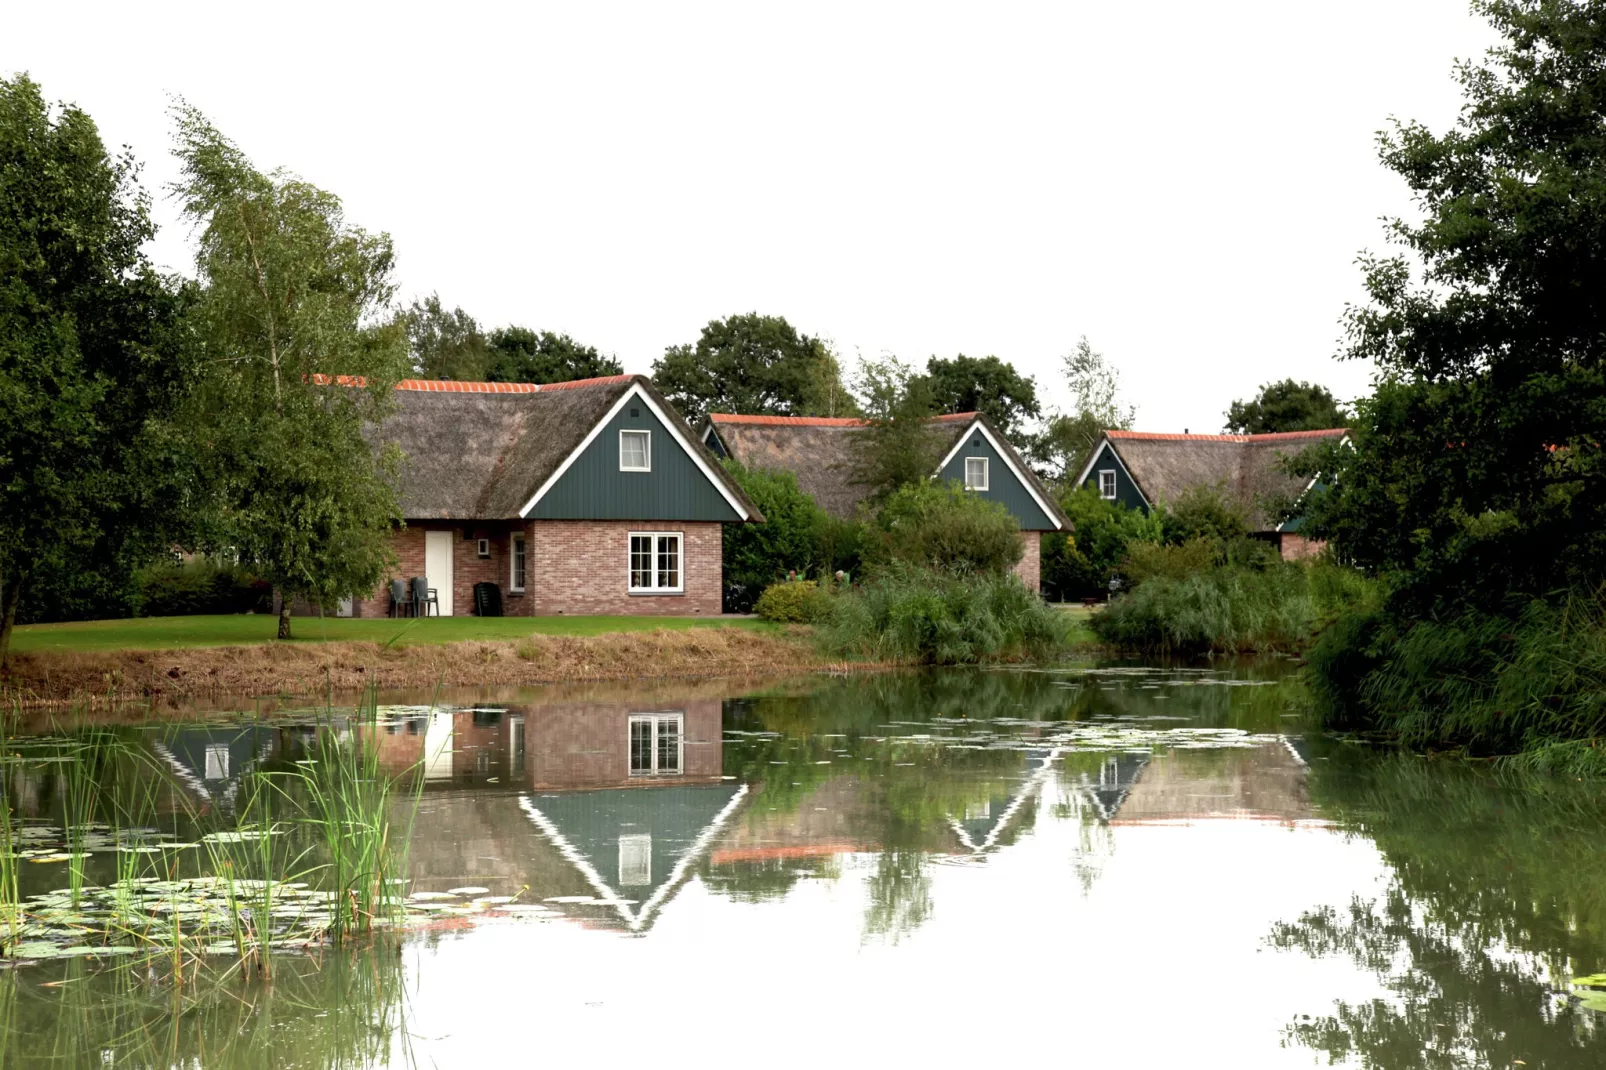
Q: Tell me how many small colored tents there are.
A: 0